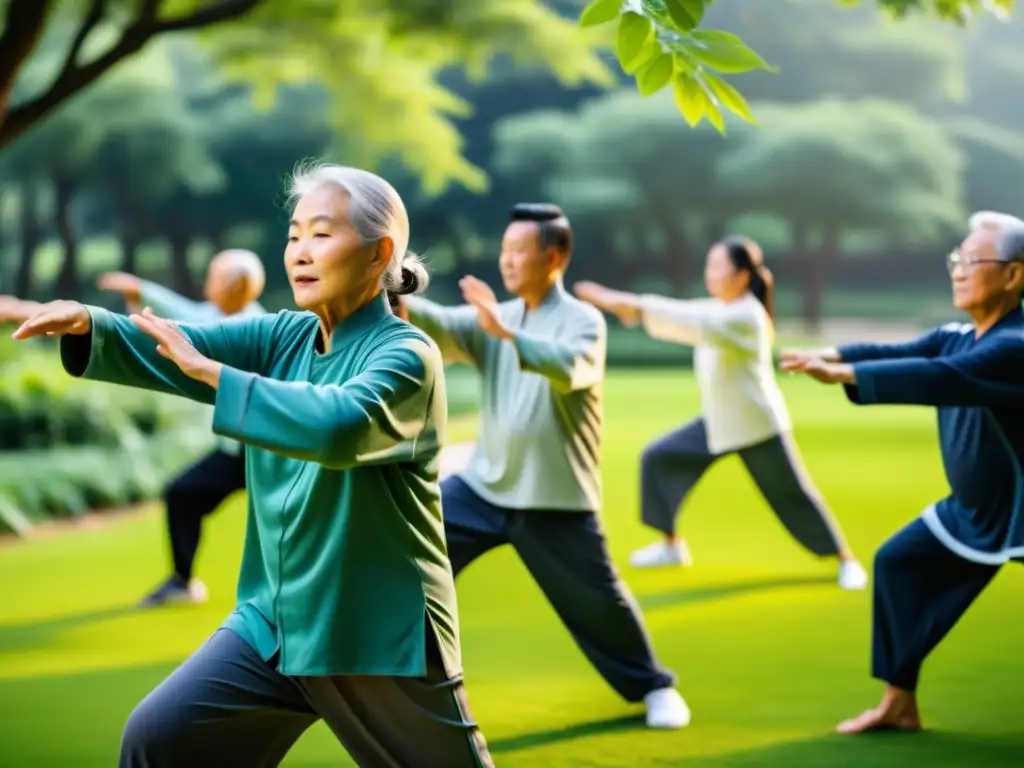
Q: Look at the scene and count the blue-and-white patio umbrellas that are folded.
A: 0